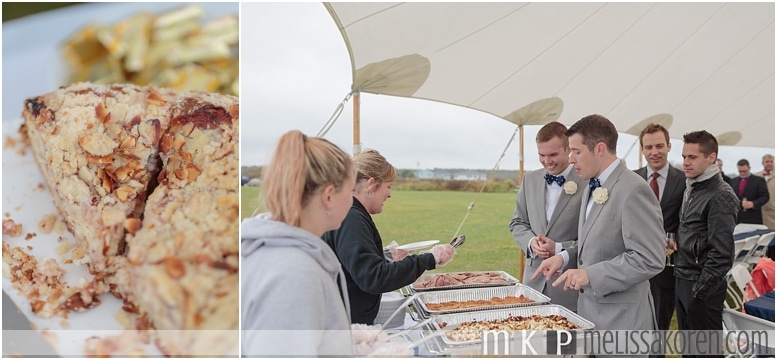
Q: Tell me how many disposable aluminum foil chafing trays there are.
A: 3